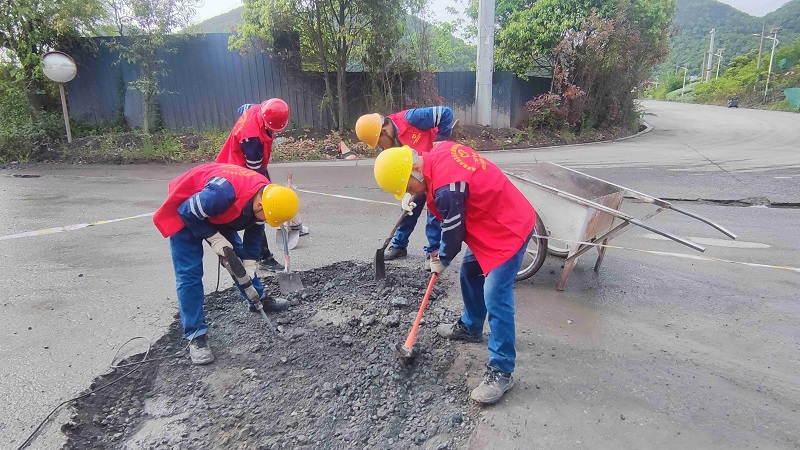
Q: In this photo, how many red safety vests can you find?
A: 4